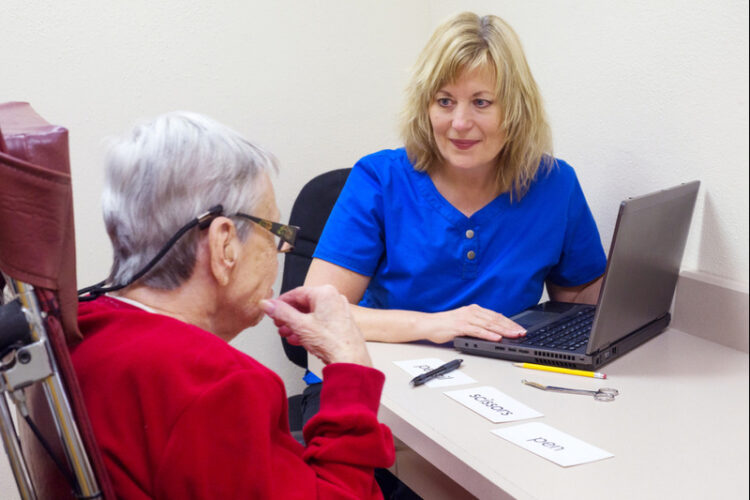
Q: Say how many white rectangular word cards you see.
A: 3